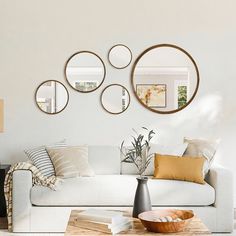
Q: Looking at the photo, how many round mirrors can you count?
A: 5